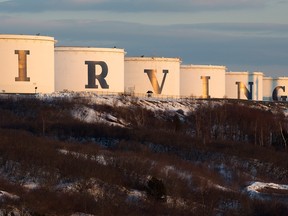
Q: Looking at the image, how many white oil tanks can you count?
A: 6